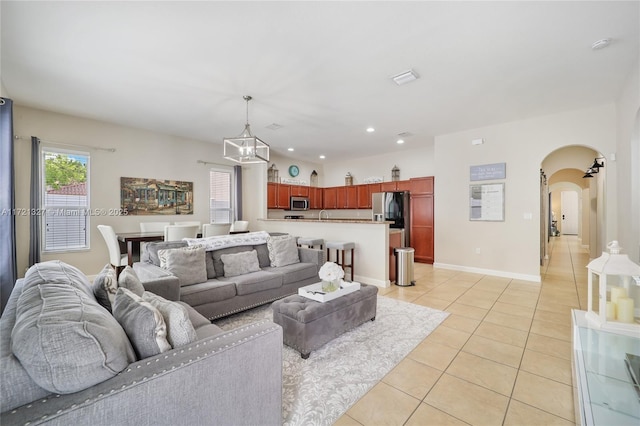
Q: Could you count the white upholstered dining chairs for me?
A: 6